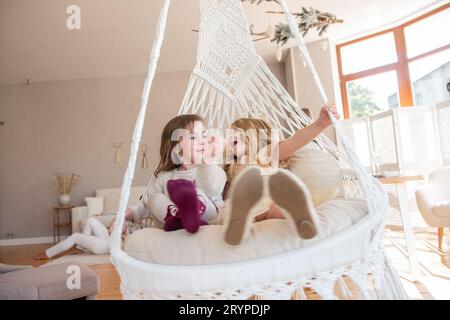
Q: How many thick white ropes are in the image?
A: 2